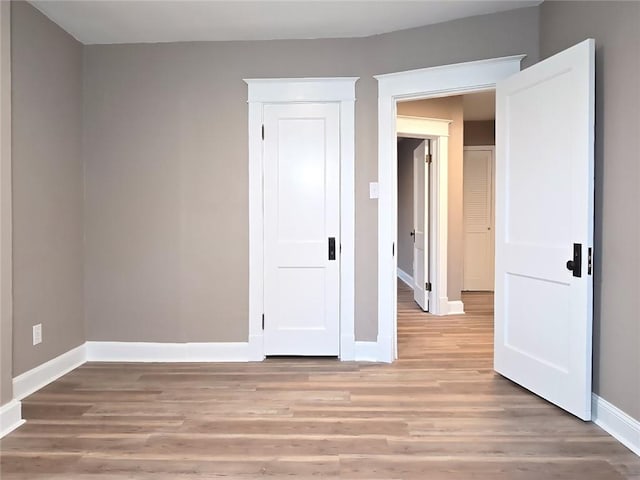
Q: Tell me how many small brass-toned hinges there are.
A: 2